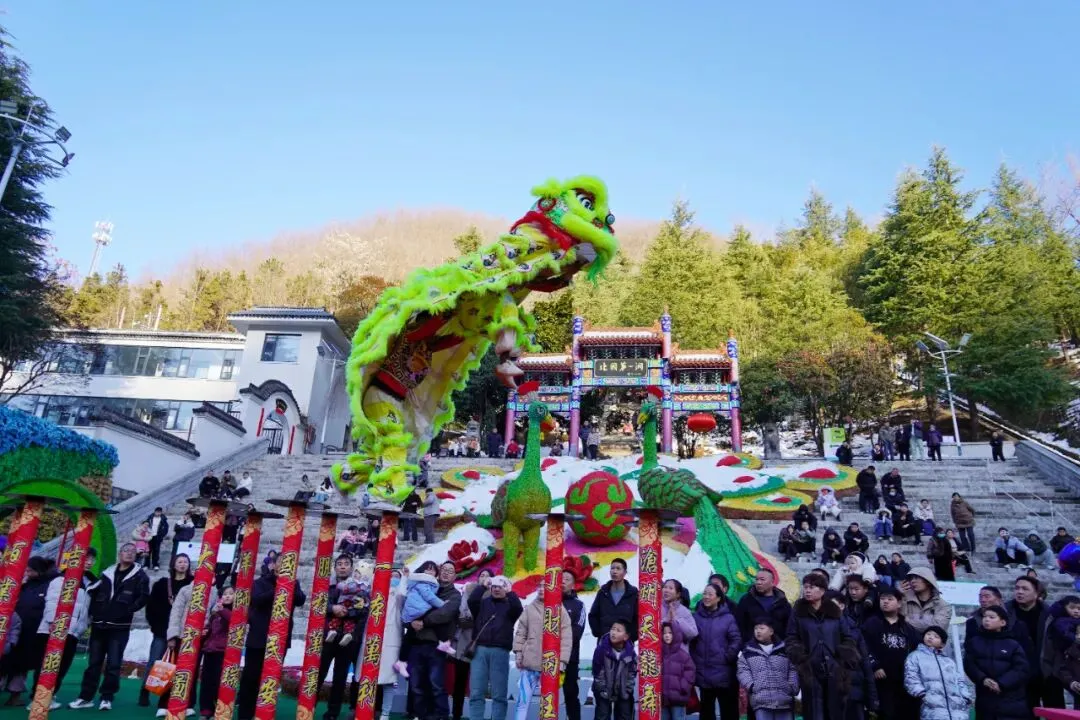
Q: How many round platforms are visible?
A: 11